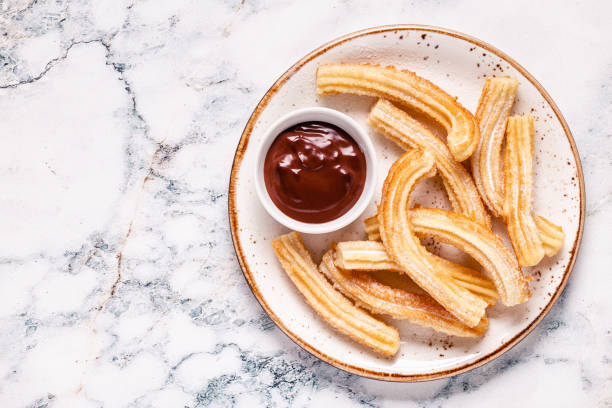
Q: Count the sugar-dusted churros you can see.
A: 9